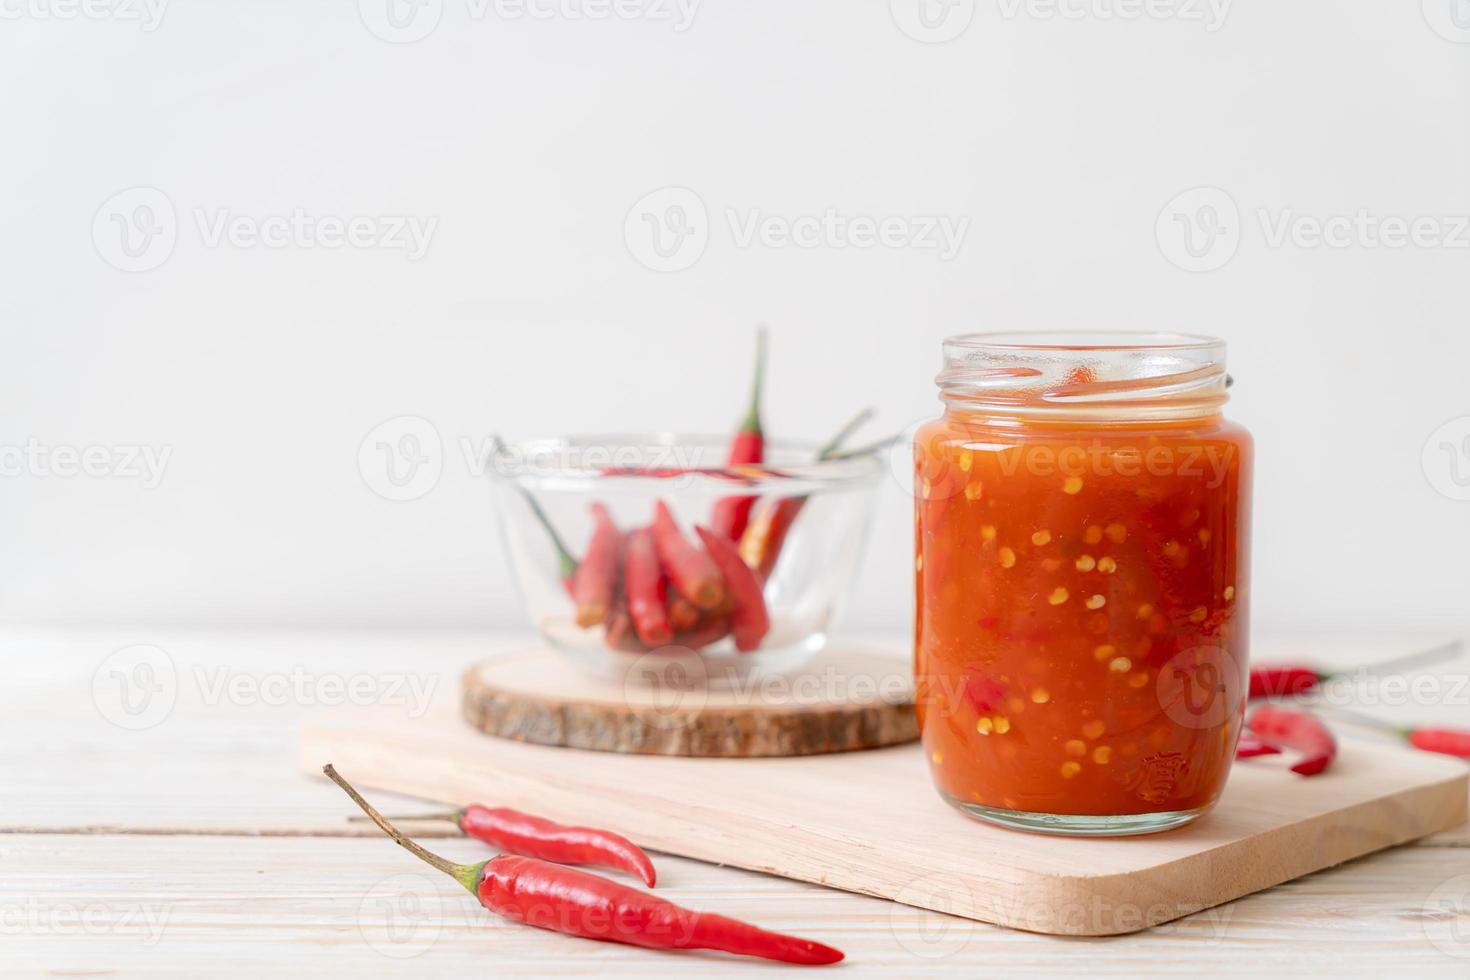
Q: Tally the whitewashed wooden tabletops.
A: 1